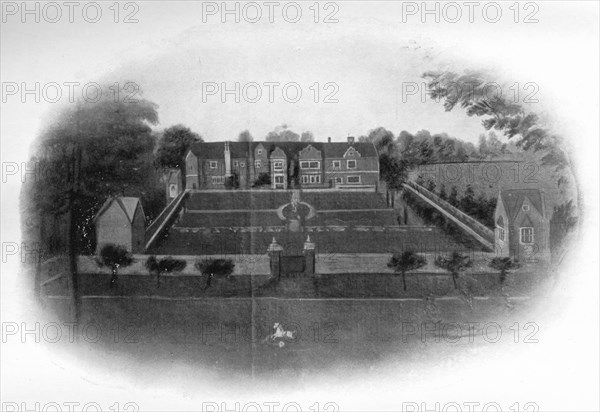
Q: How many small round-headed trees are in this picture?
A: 6